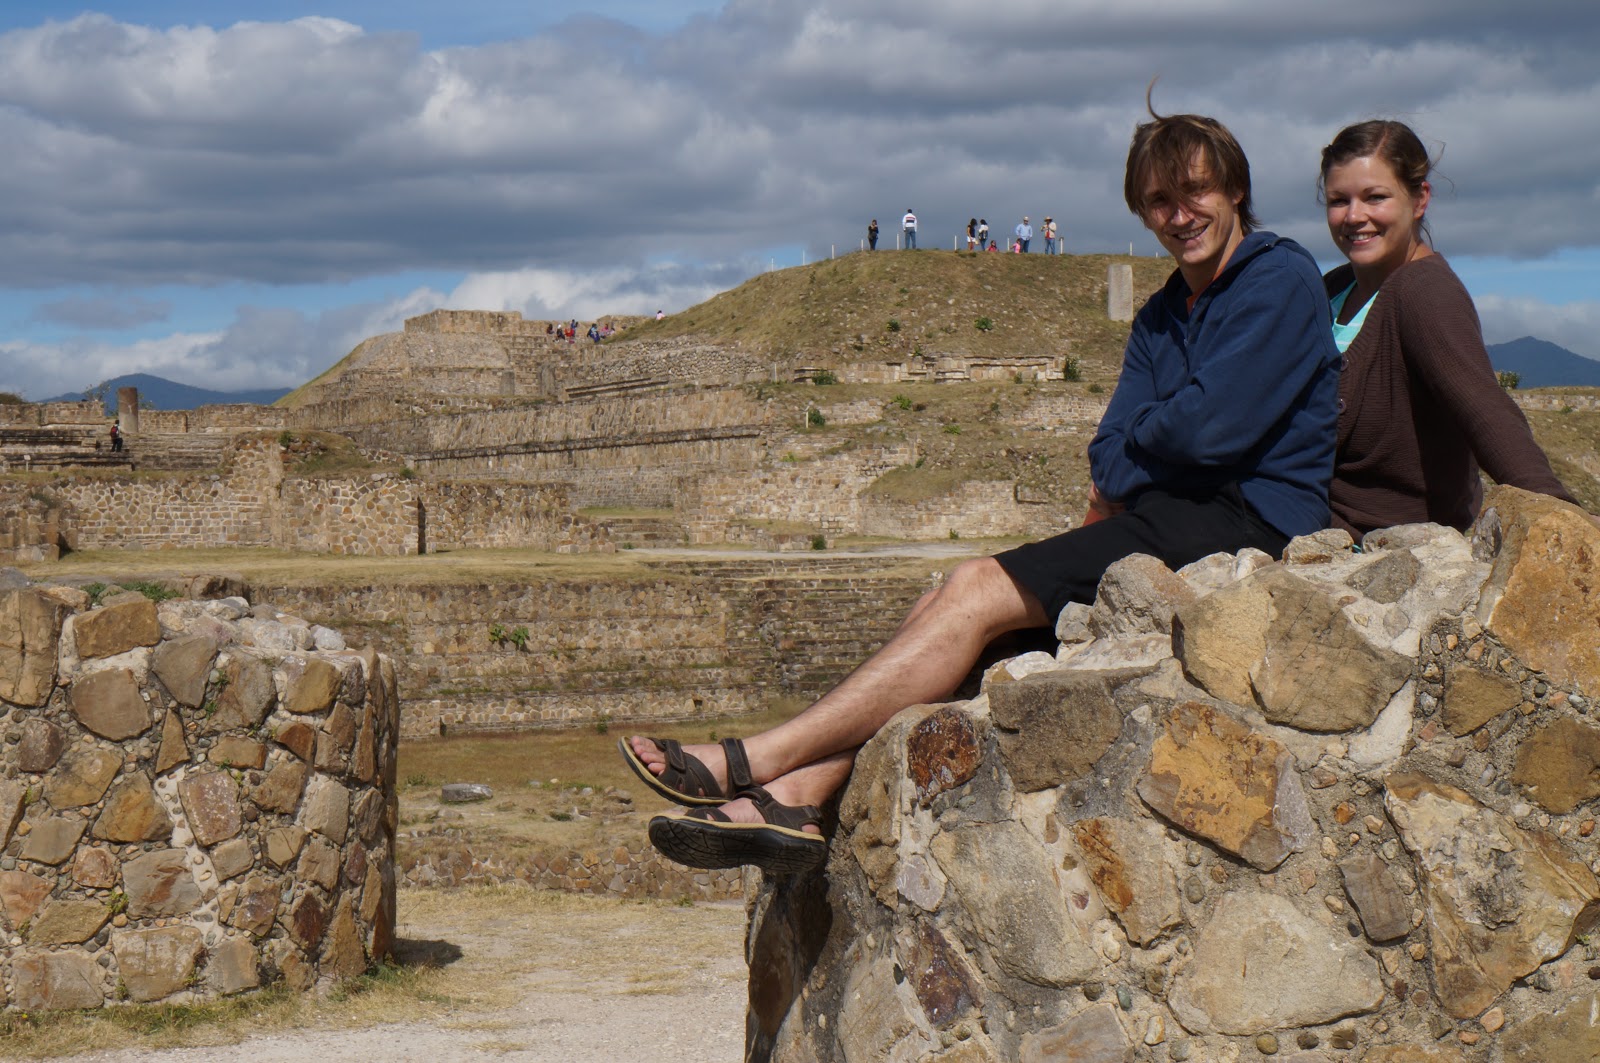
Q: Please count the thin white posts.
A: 10